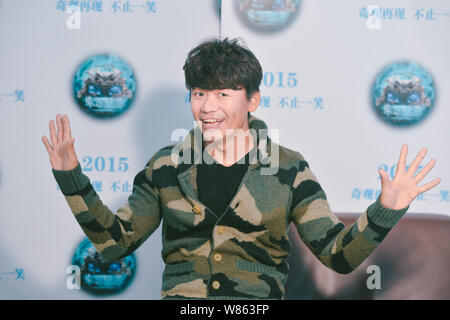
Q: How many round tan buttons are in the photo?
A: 4